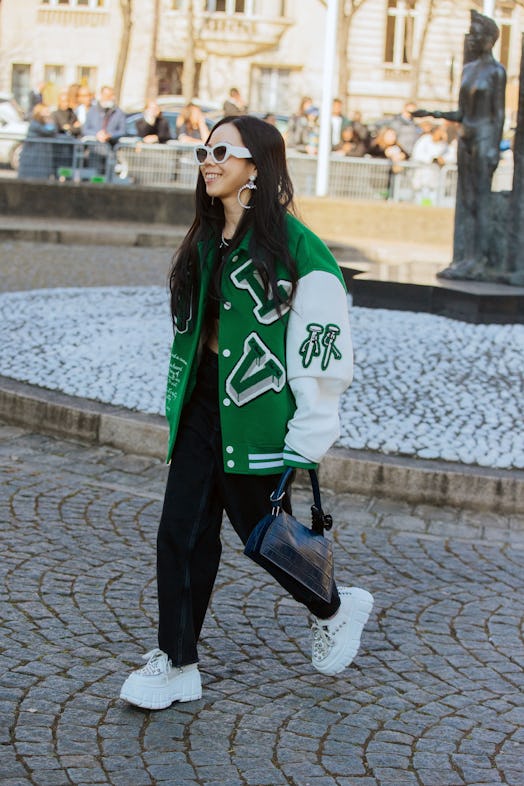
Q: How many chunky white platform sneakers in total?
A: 2